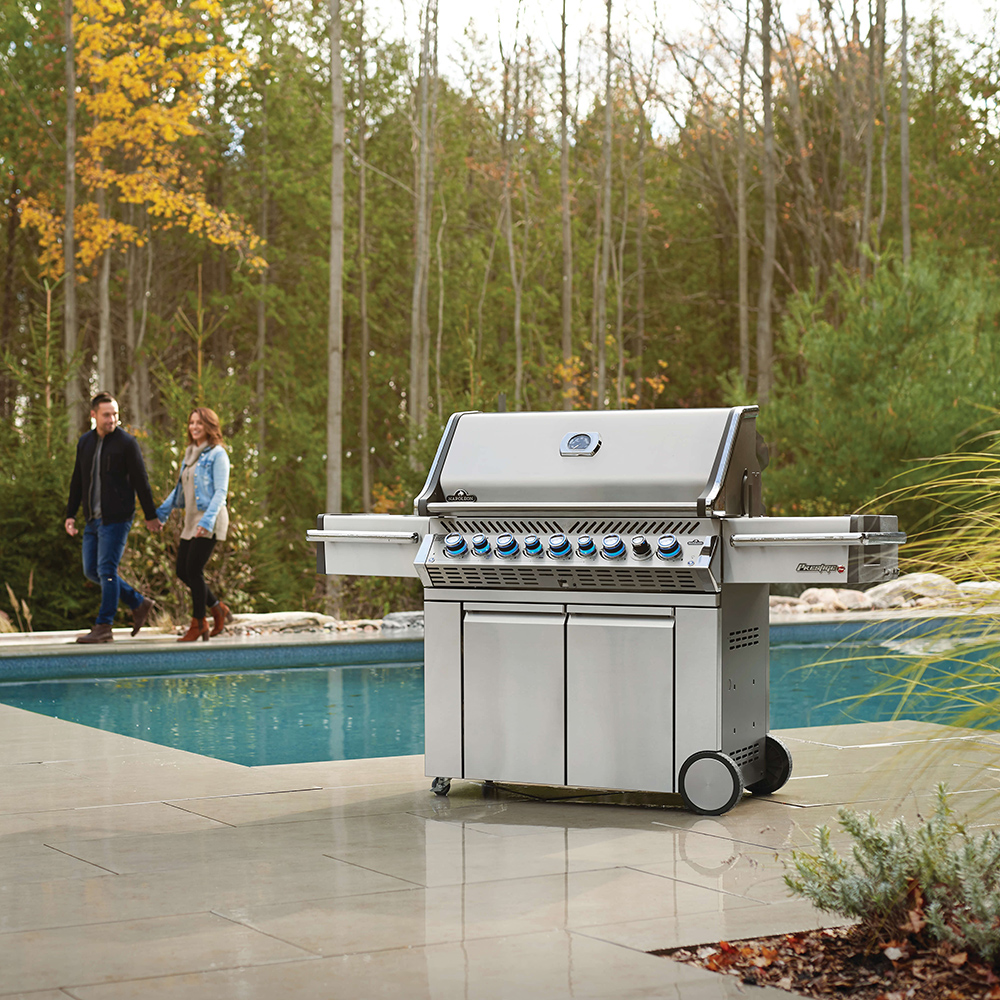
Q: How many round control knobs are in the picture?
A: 9